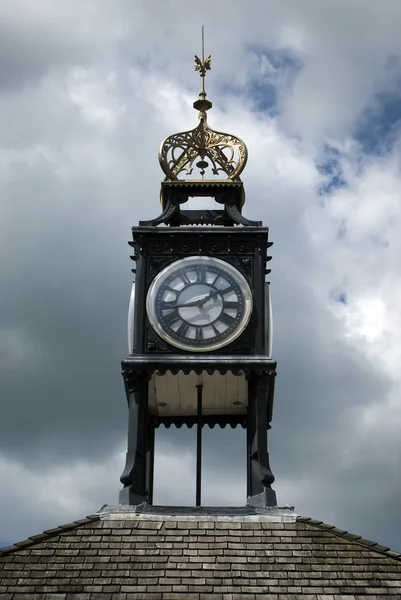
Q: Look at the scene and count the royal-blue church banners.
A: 0